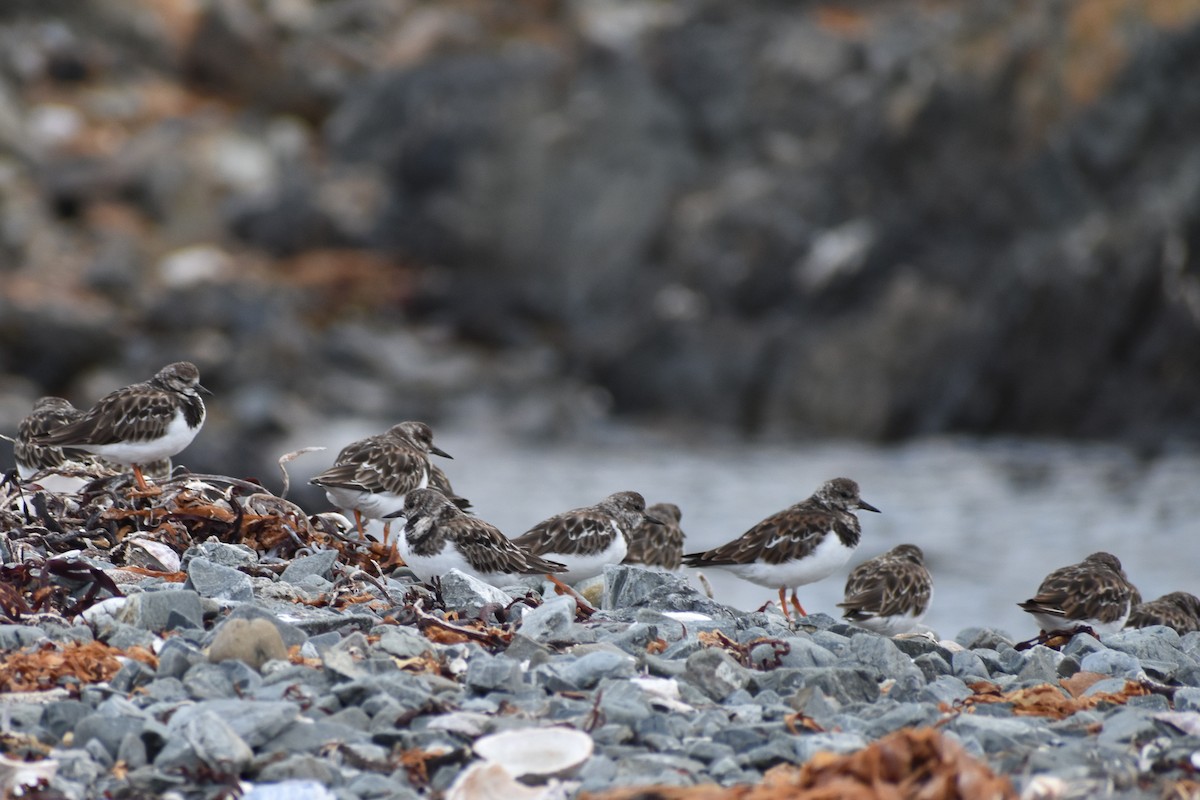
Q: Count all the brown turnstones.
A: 11